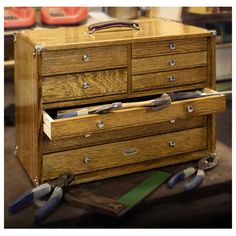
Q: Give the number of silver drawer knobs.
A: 11